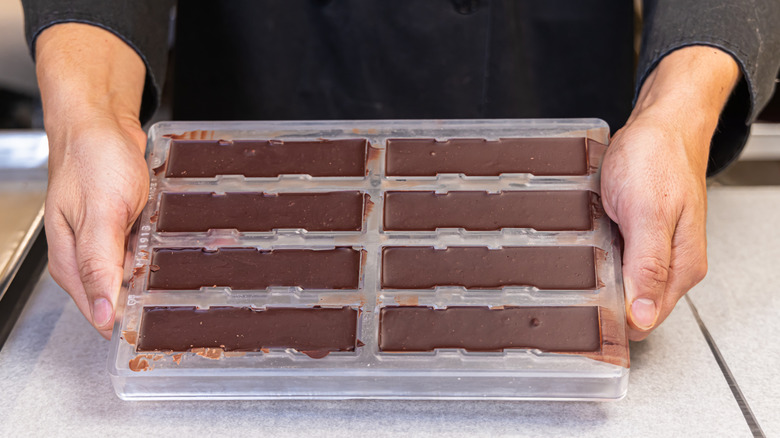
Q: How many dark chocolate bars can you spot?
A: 8